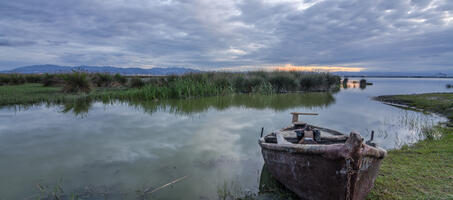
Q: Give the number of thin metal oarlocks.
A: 2